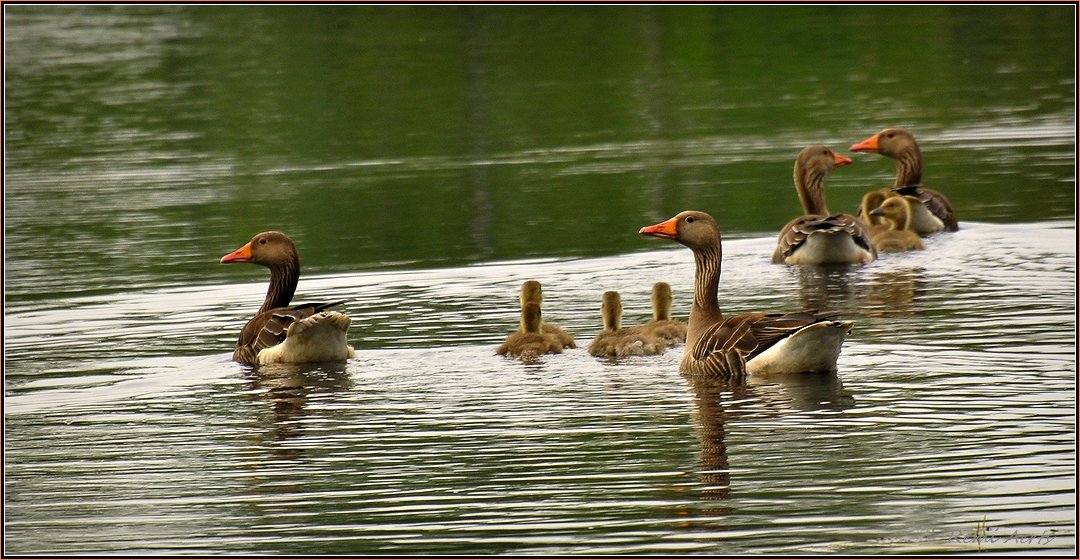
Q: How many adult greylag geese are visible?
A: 4